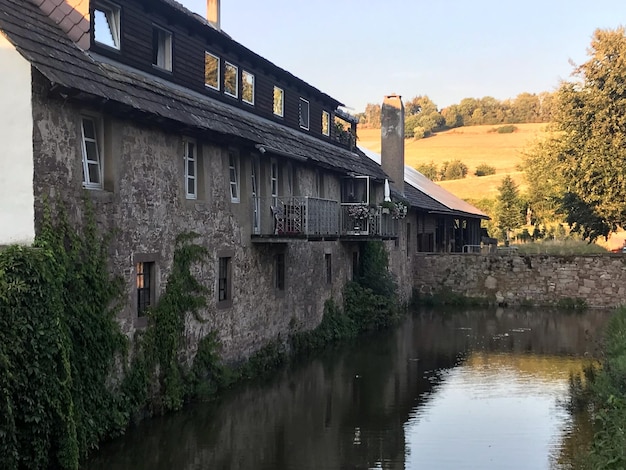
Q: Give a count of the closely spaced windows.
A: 3